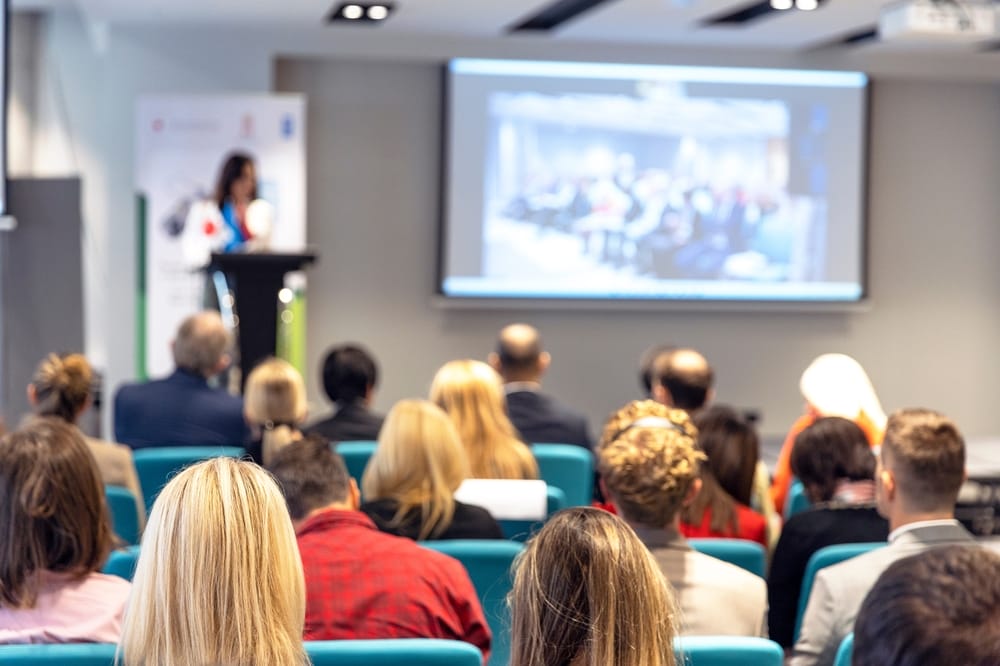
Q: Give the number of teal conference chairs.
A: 14